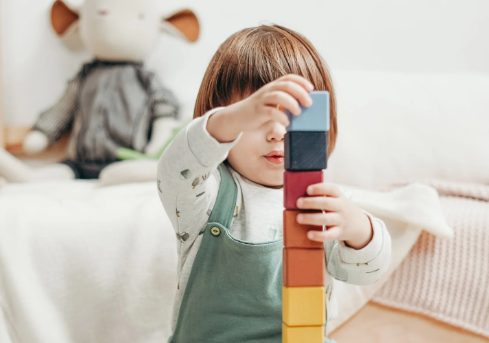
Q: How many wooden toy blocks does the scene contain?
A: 7